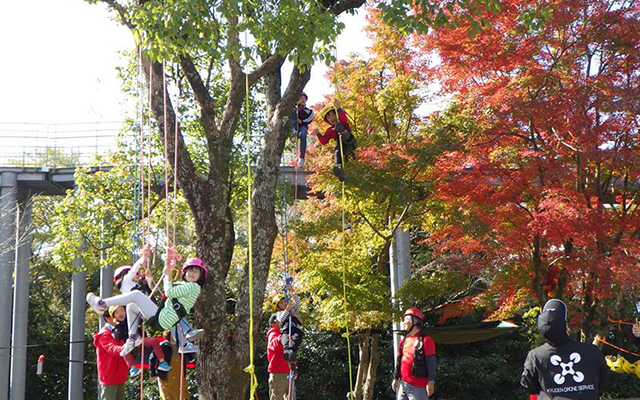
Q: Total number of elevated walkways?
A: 1